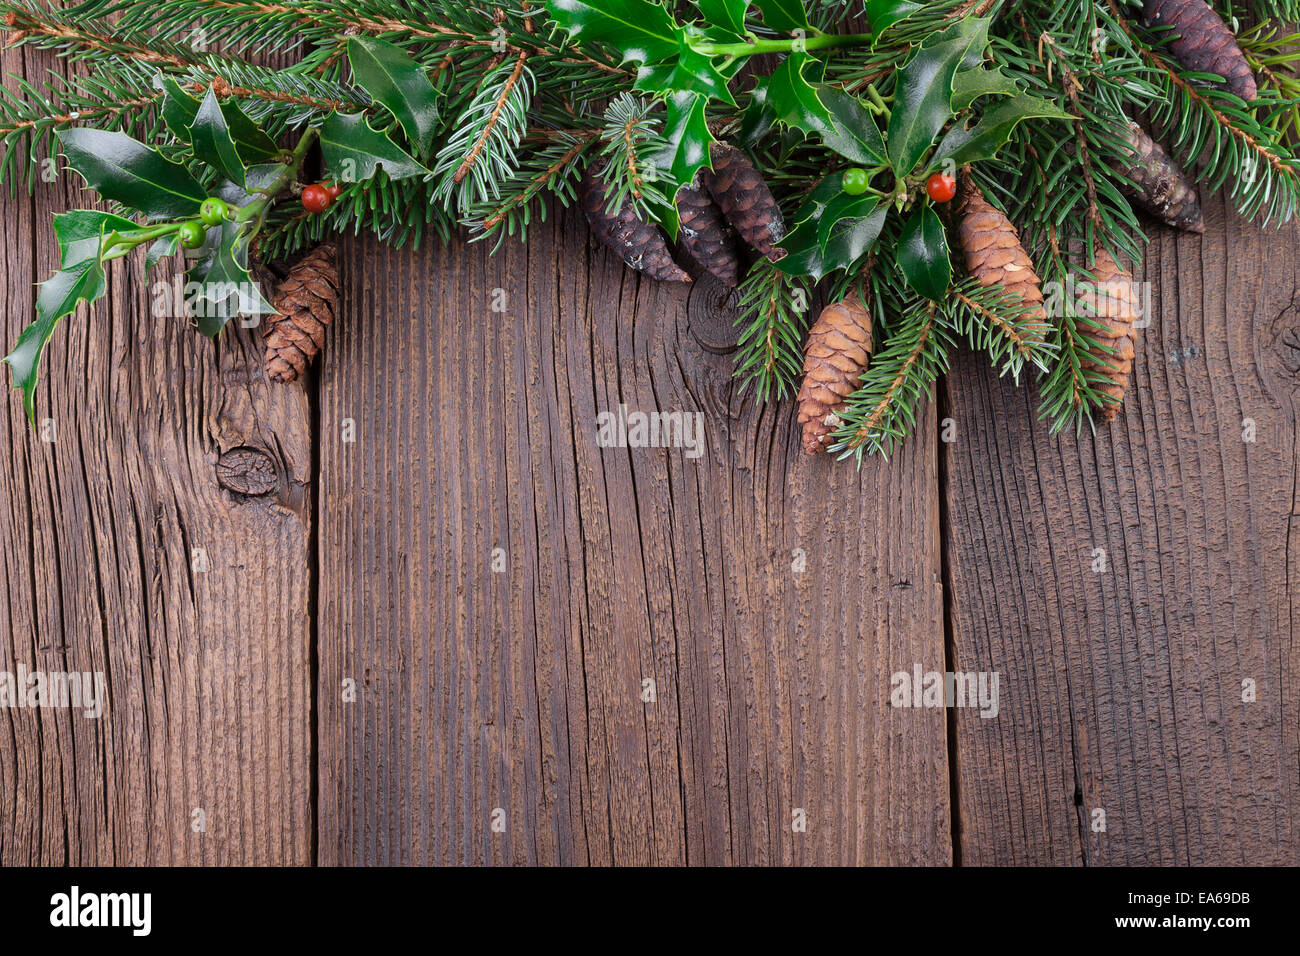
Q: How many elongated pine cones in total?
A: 9